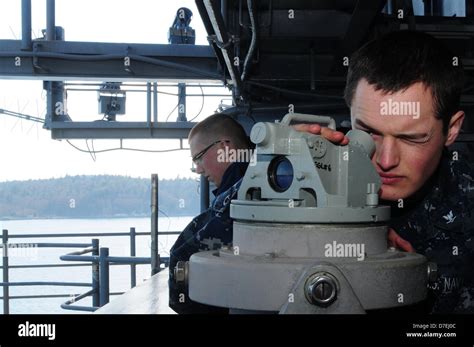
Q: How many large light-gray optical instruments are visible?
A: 1